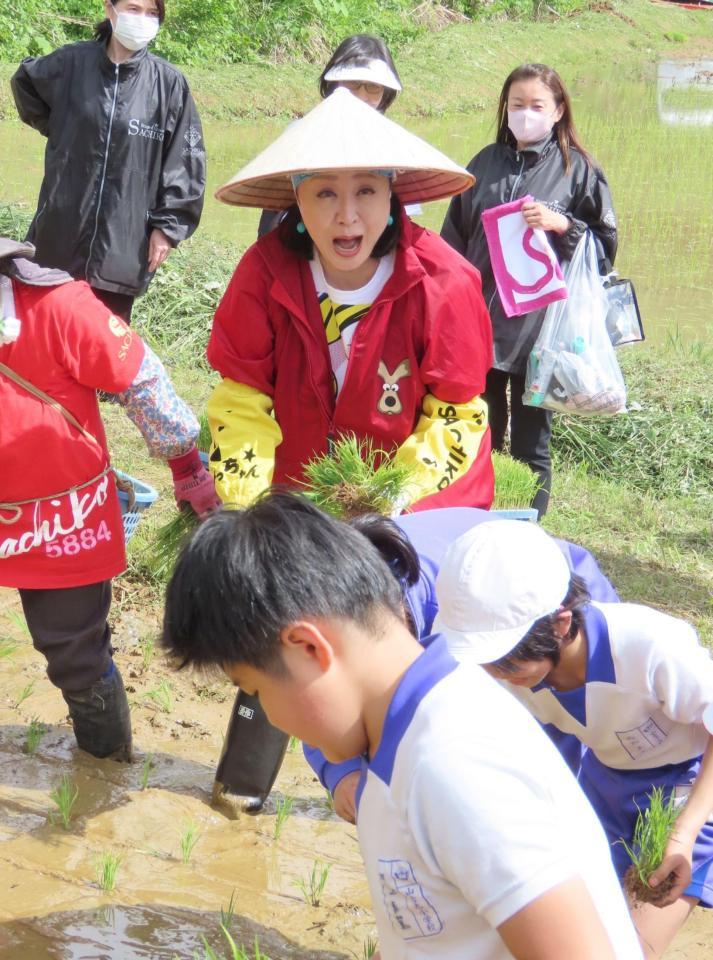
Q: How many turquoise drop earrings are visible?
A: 2